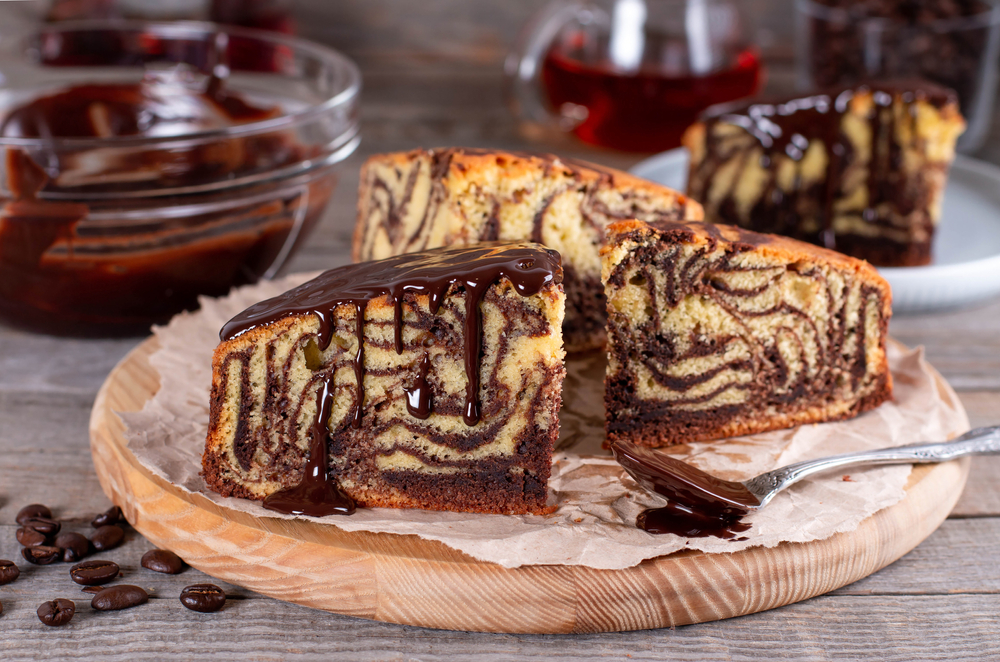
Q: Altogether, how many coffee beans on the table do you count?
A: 13